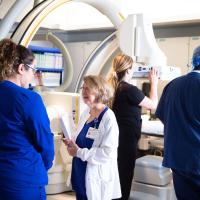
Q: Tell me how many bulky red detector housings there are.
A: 0